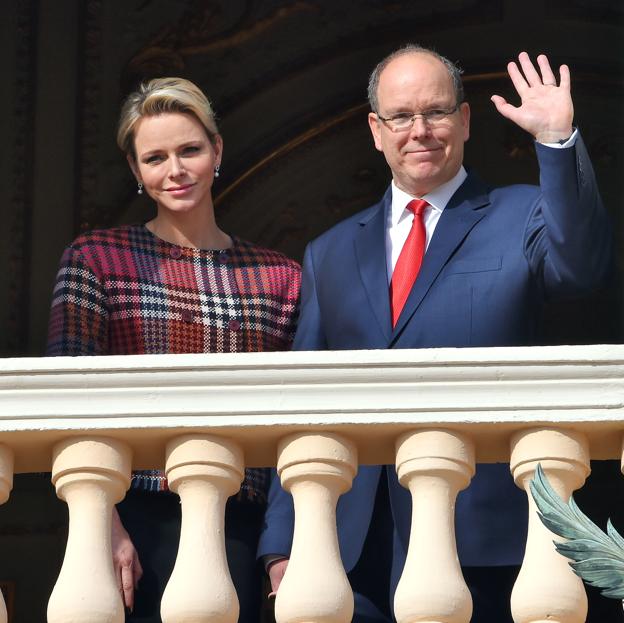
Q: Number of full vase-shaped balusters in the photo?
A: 5